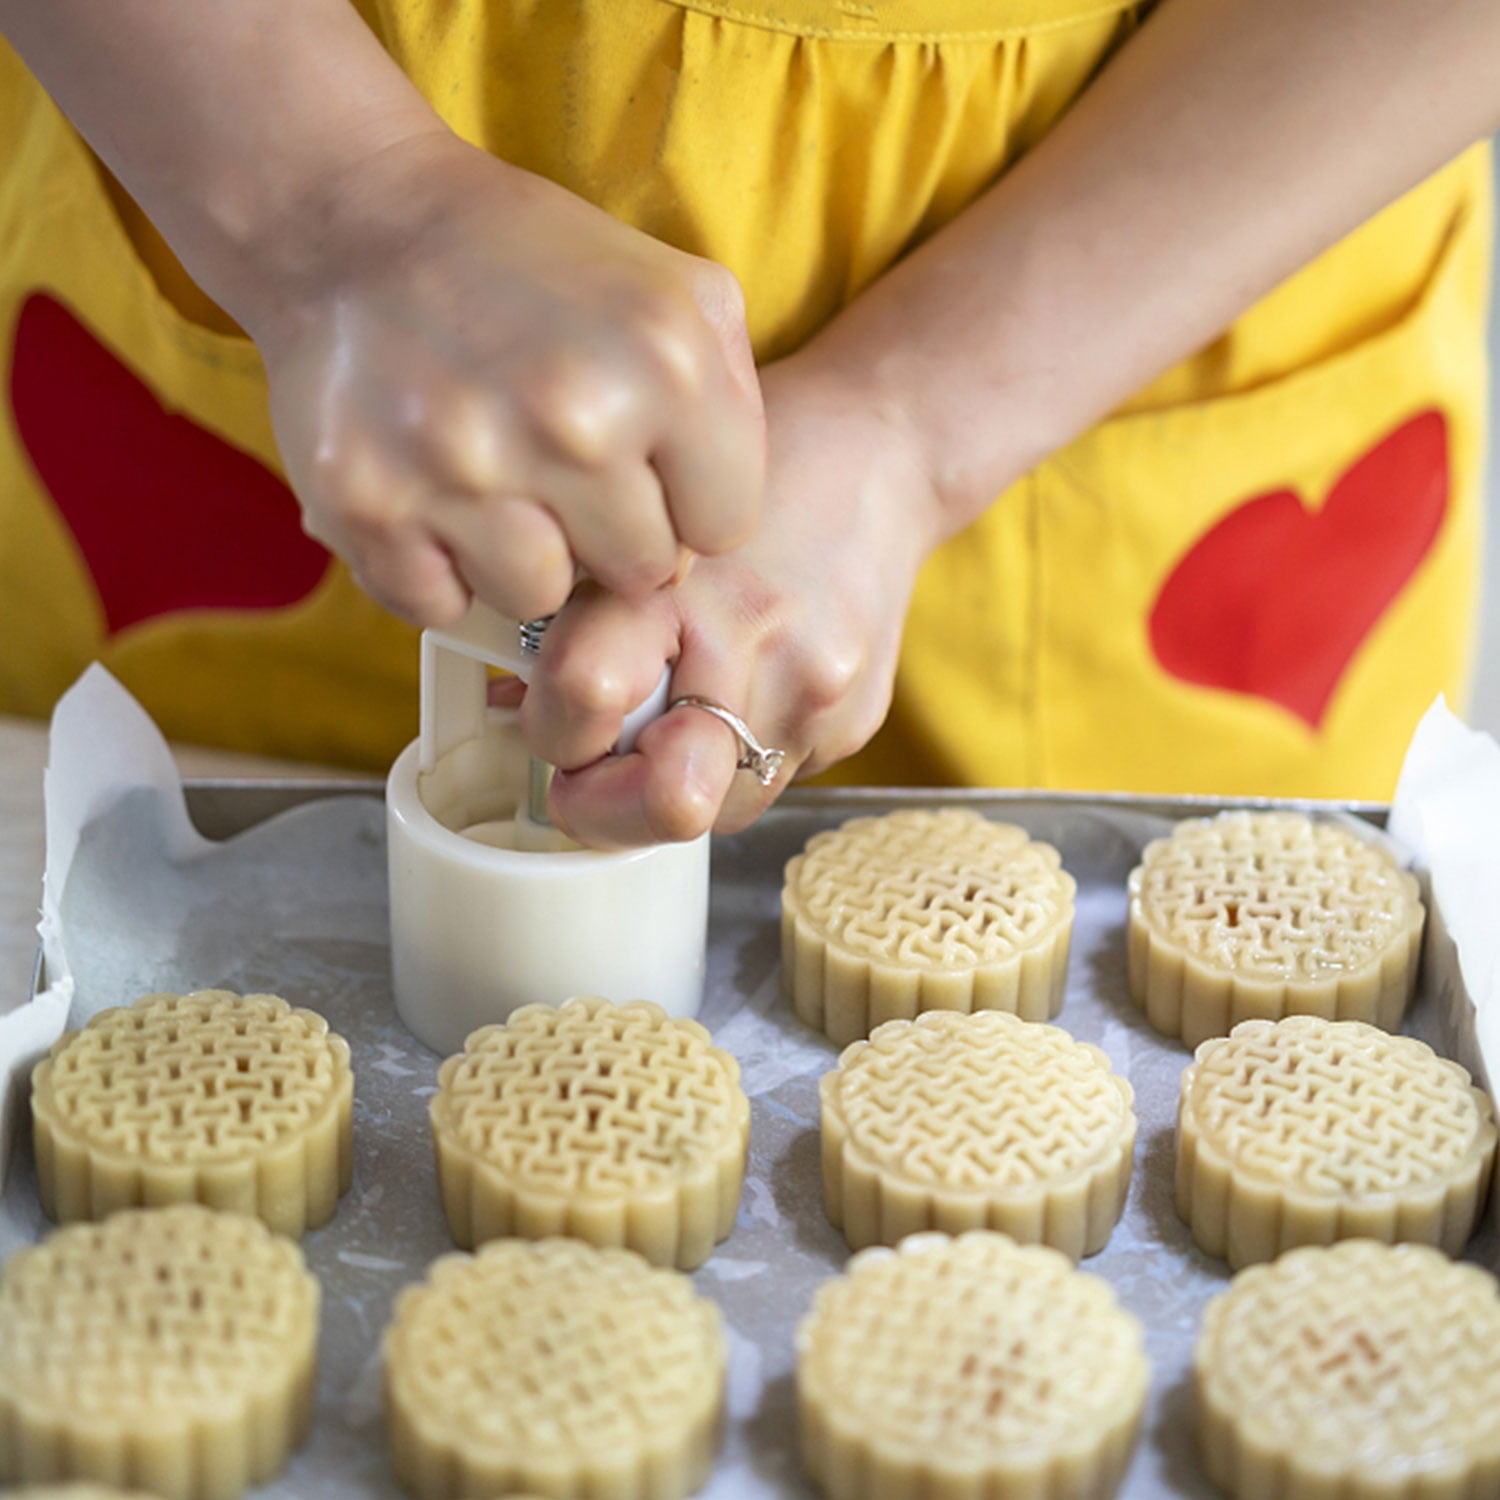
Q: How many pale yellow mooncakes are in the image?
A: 10